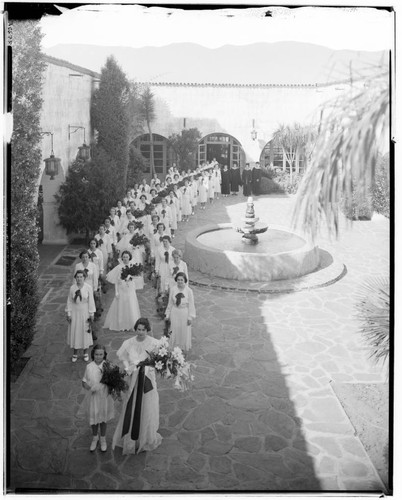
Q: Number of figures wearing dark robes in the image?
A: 4